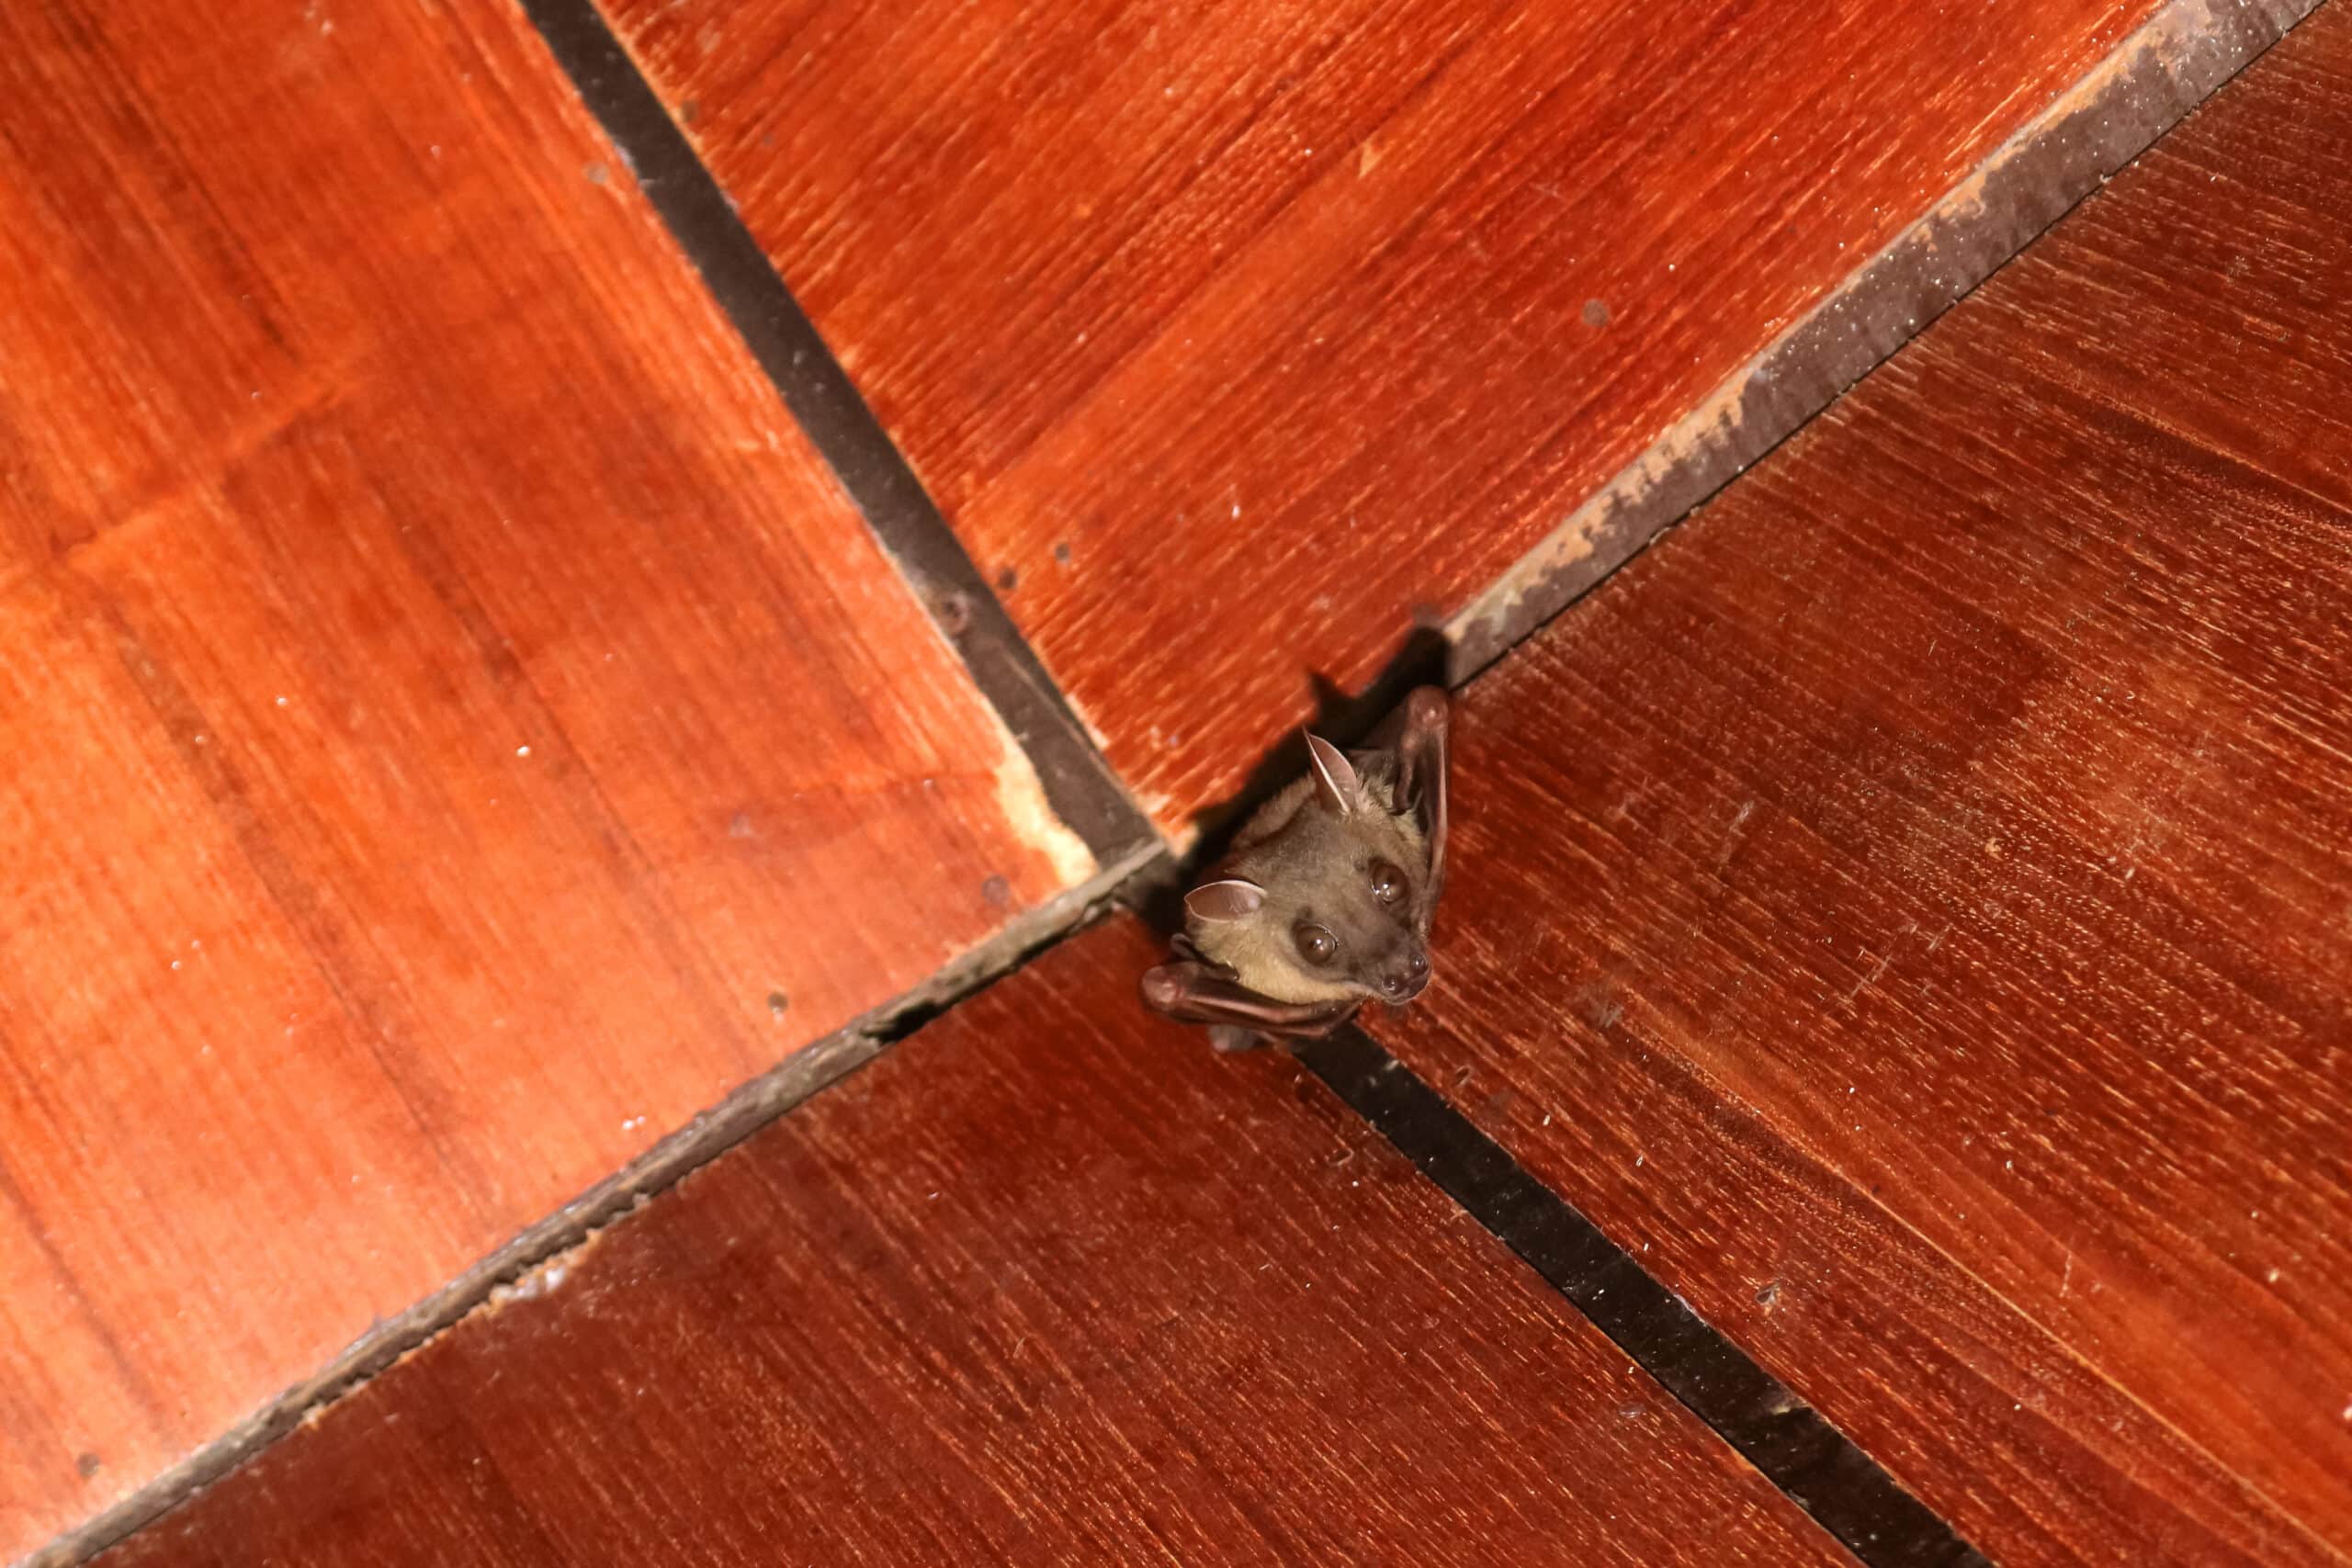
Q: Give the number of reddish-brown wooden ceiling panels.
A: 4